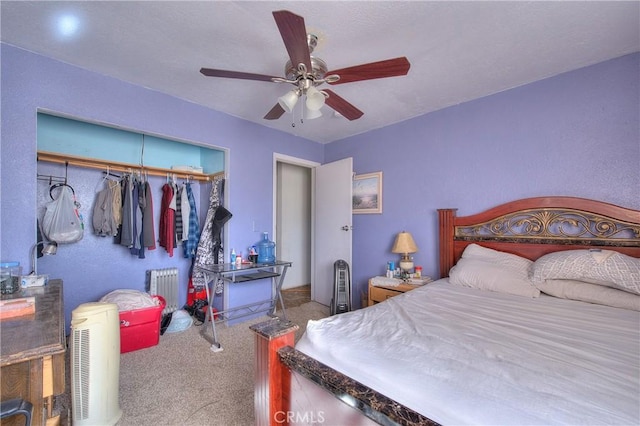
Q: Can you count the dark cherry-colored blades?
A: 5